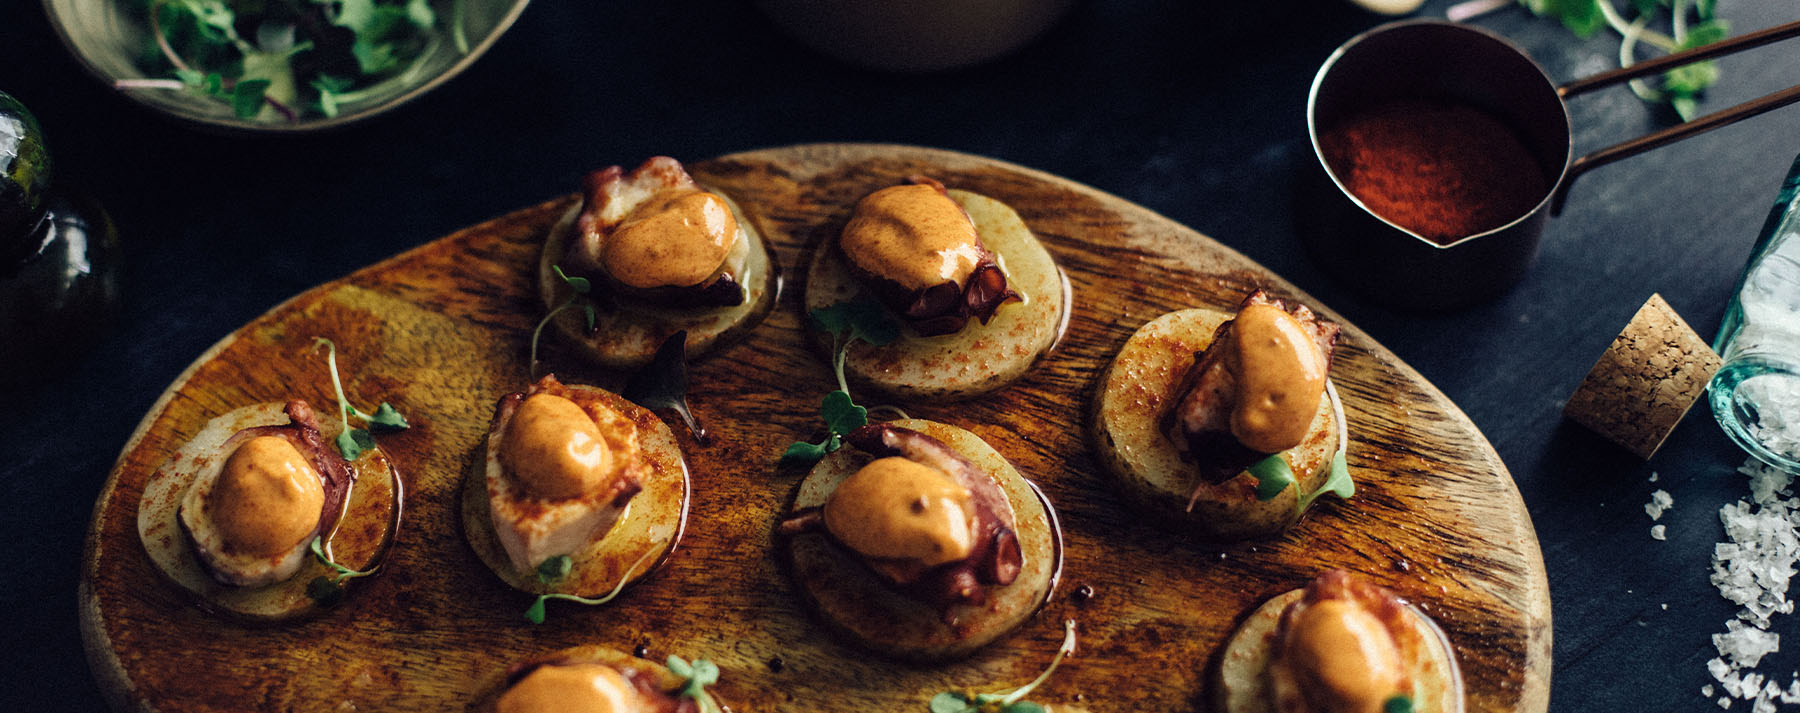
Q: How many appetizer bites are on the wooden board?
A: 8